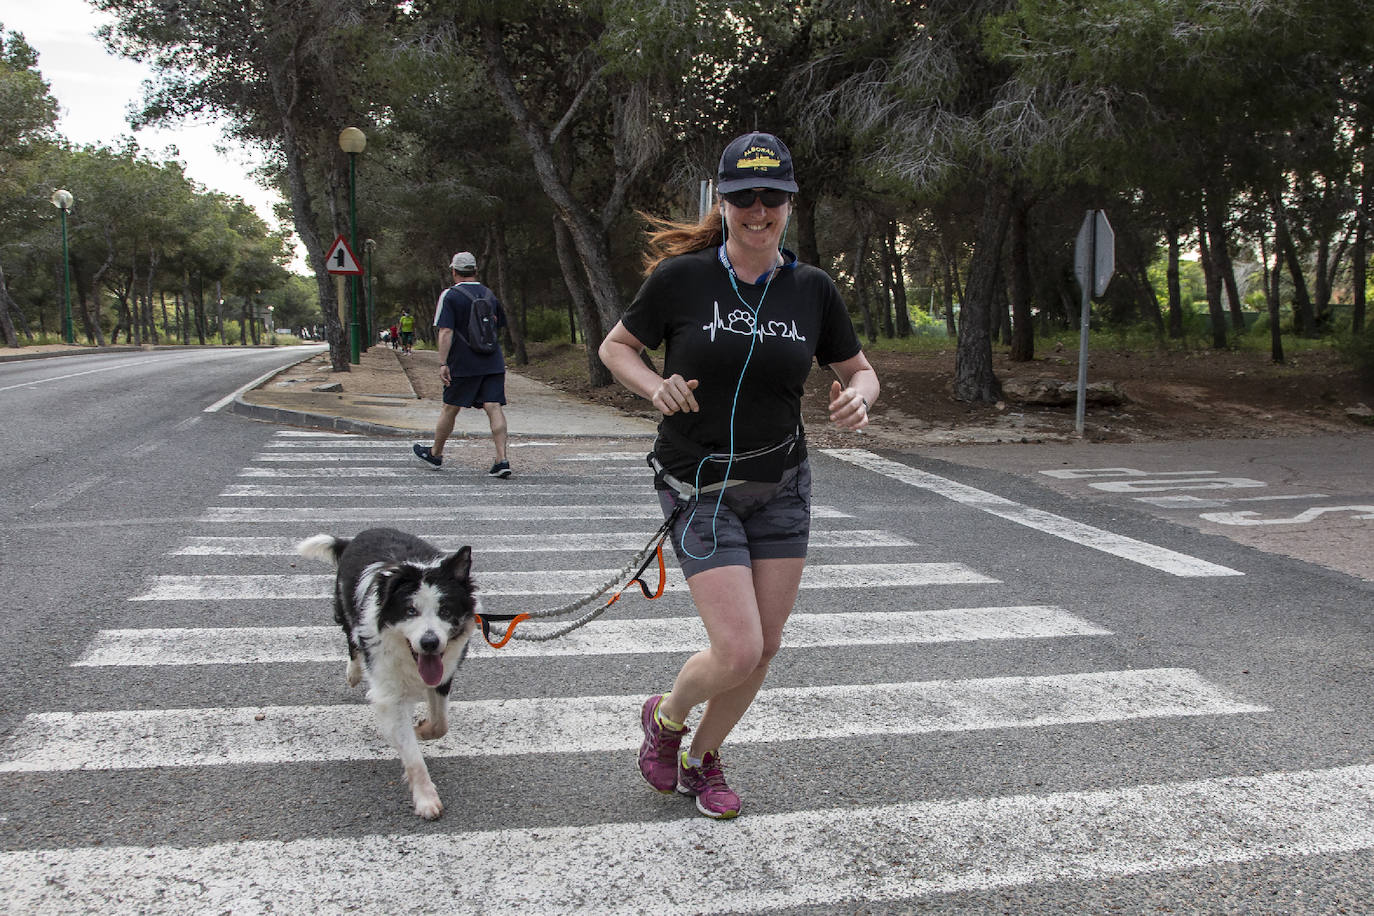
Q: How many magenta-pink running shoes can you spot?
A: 2